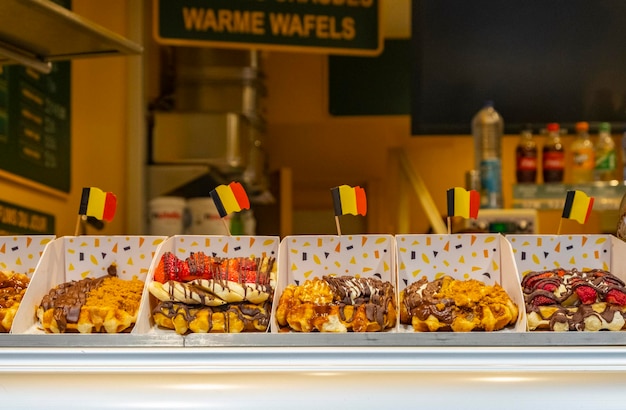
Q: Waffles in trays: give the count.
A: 6